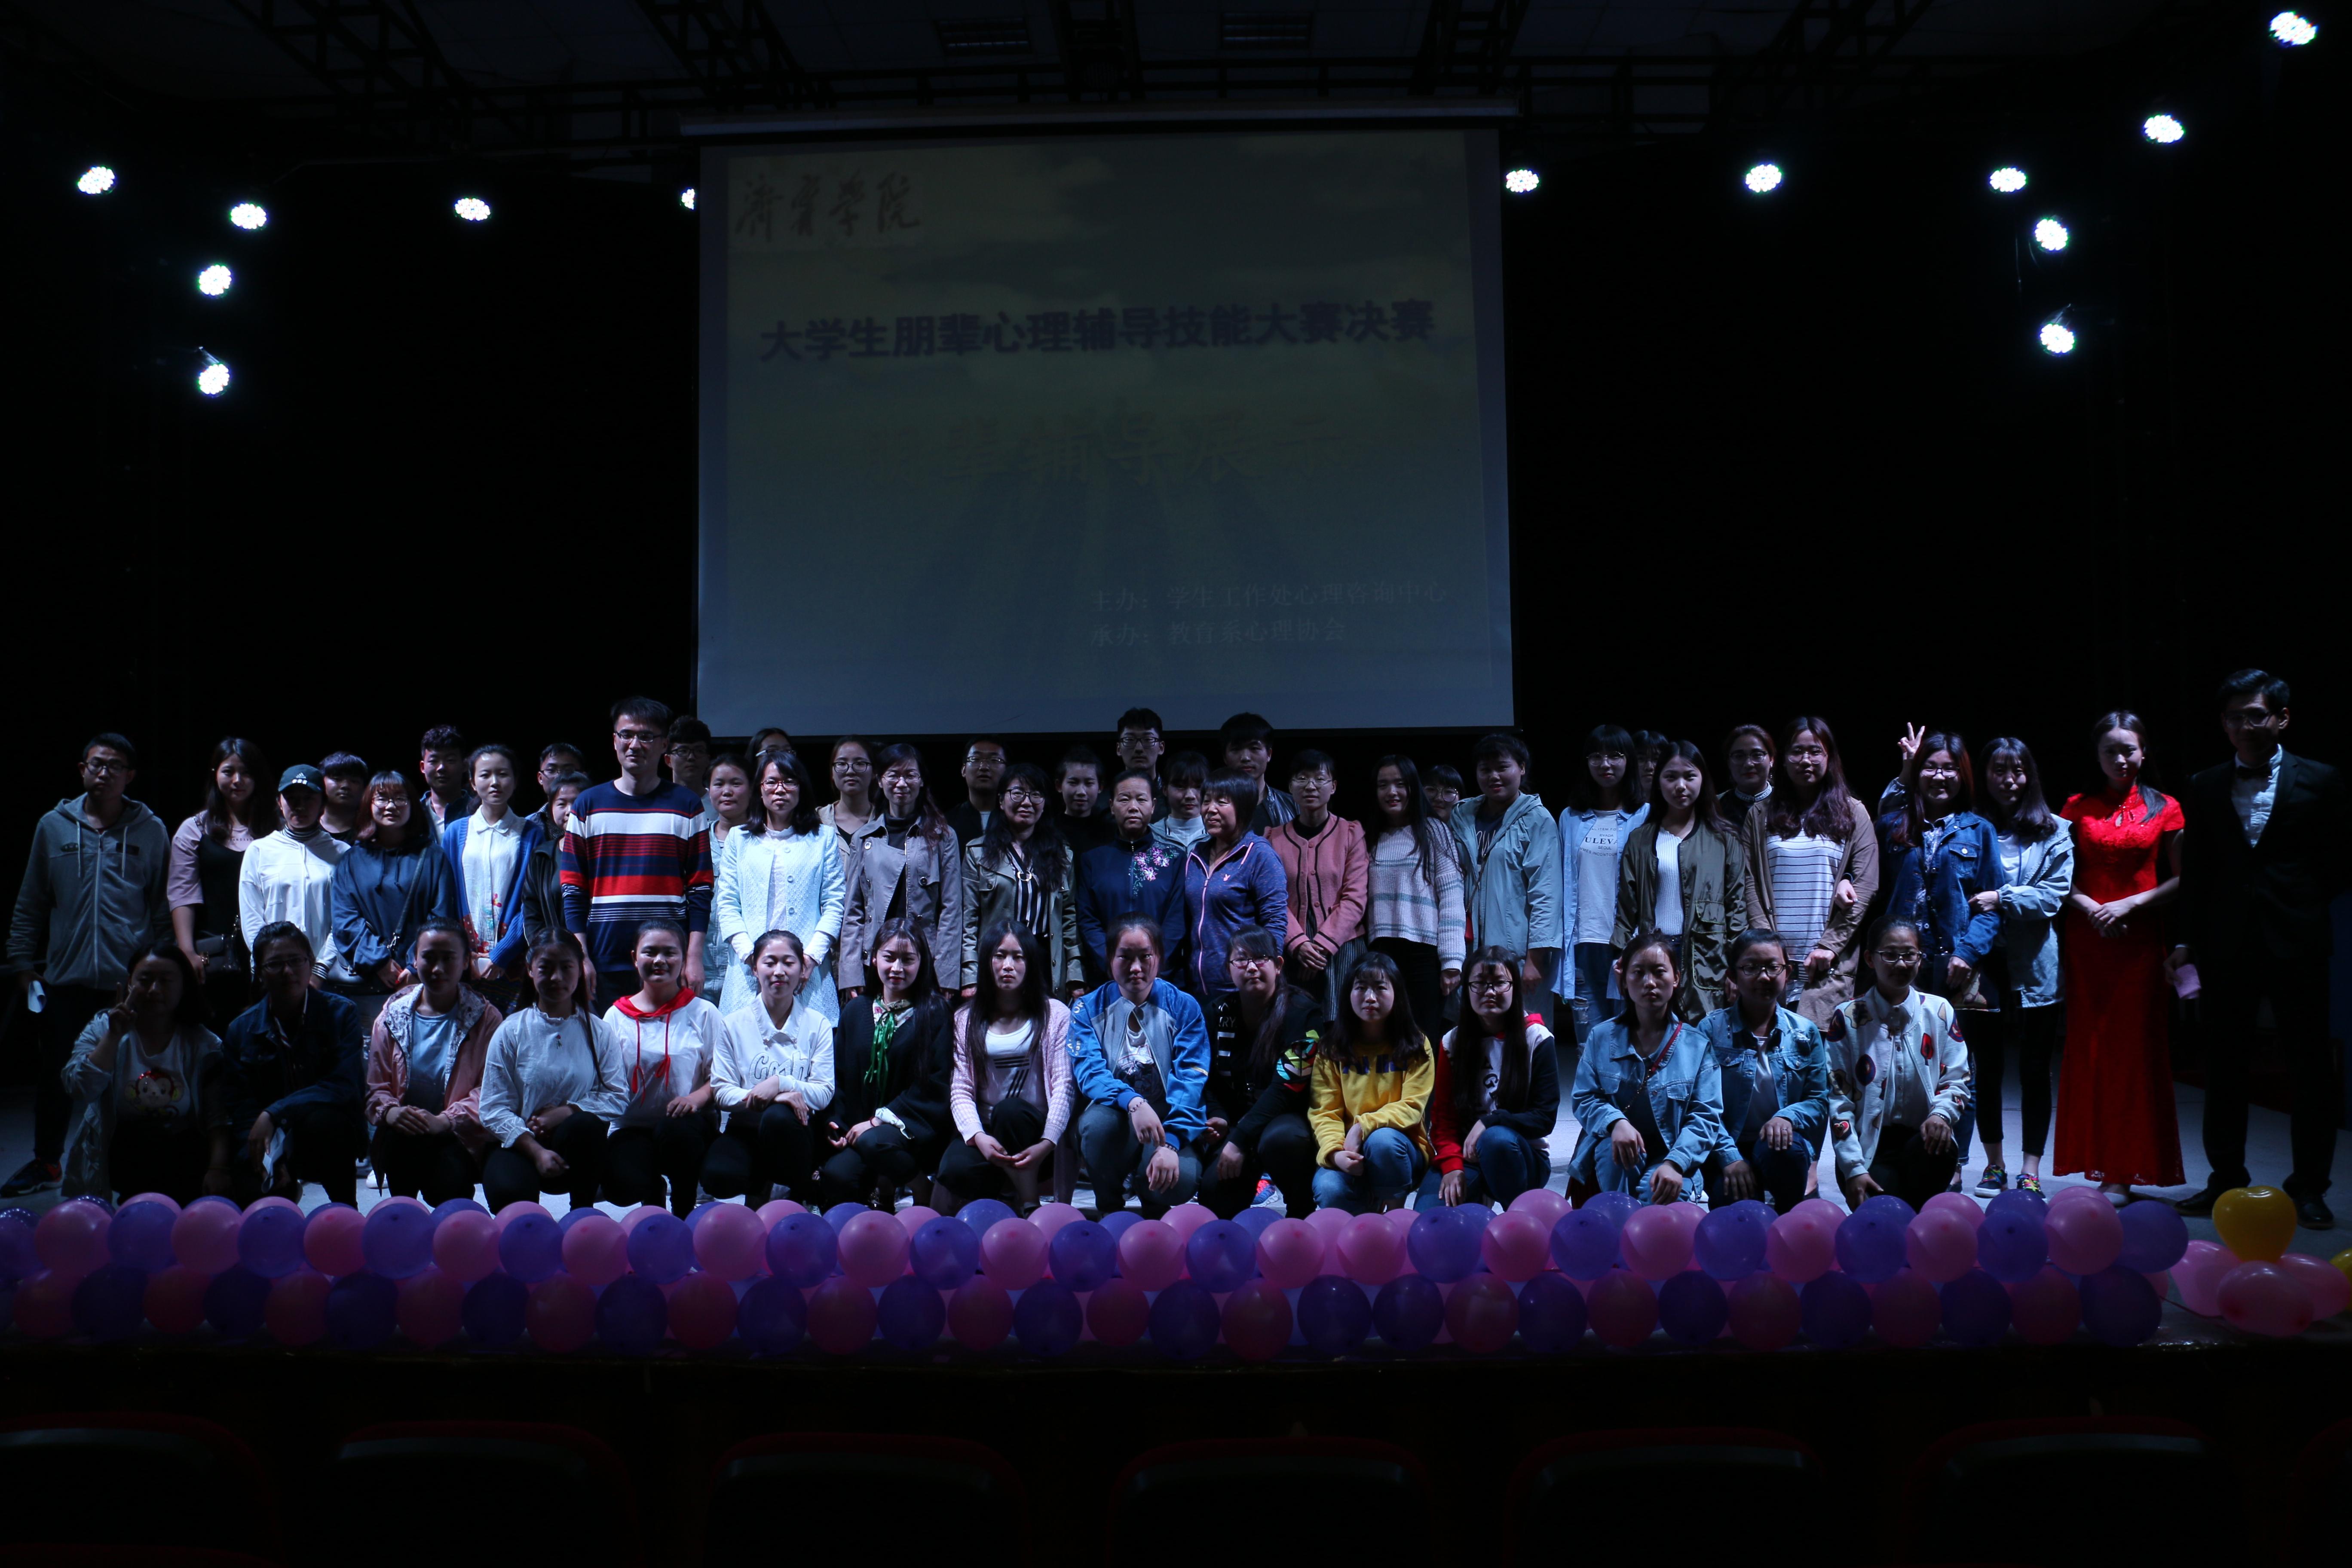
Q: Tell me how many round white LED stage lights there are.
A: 13